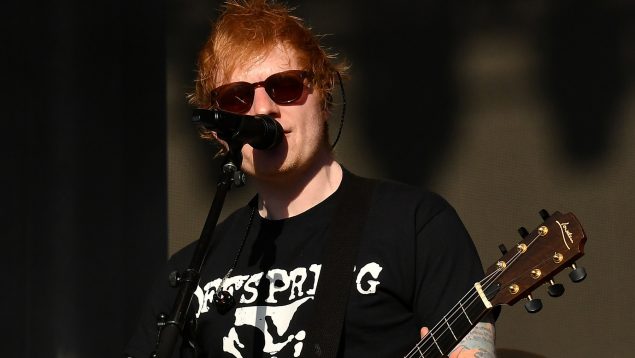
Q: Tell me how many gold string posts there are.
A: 6